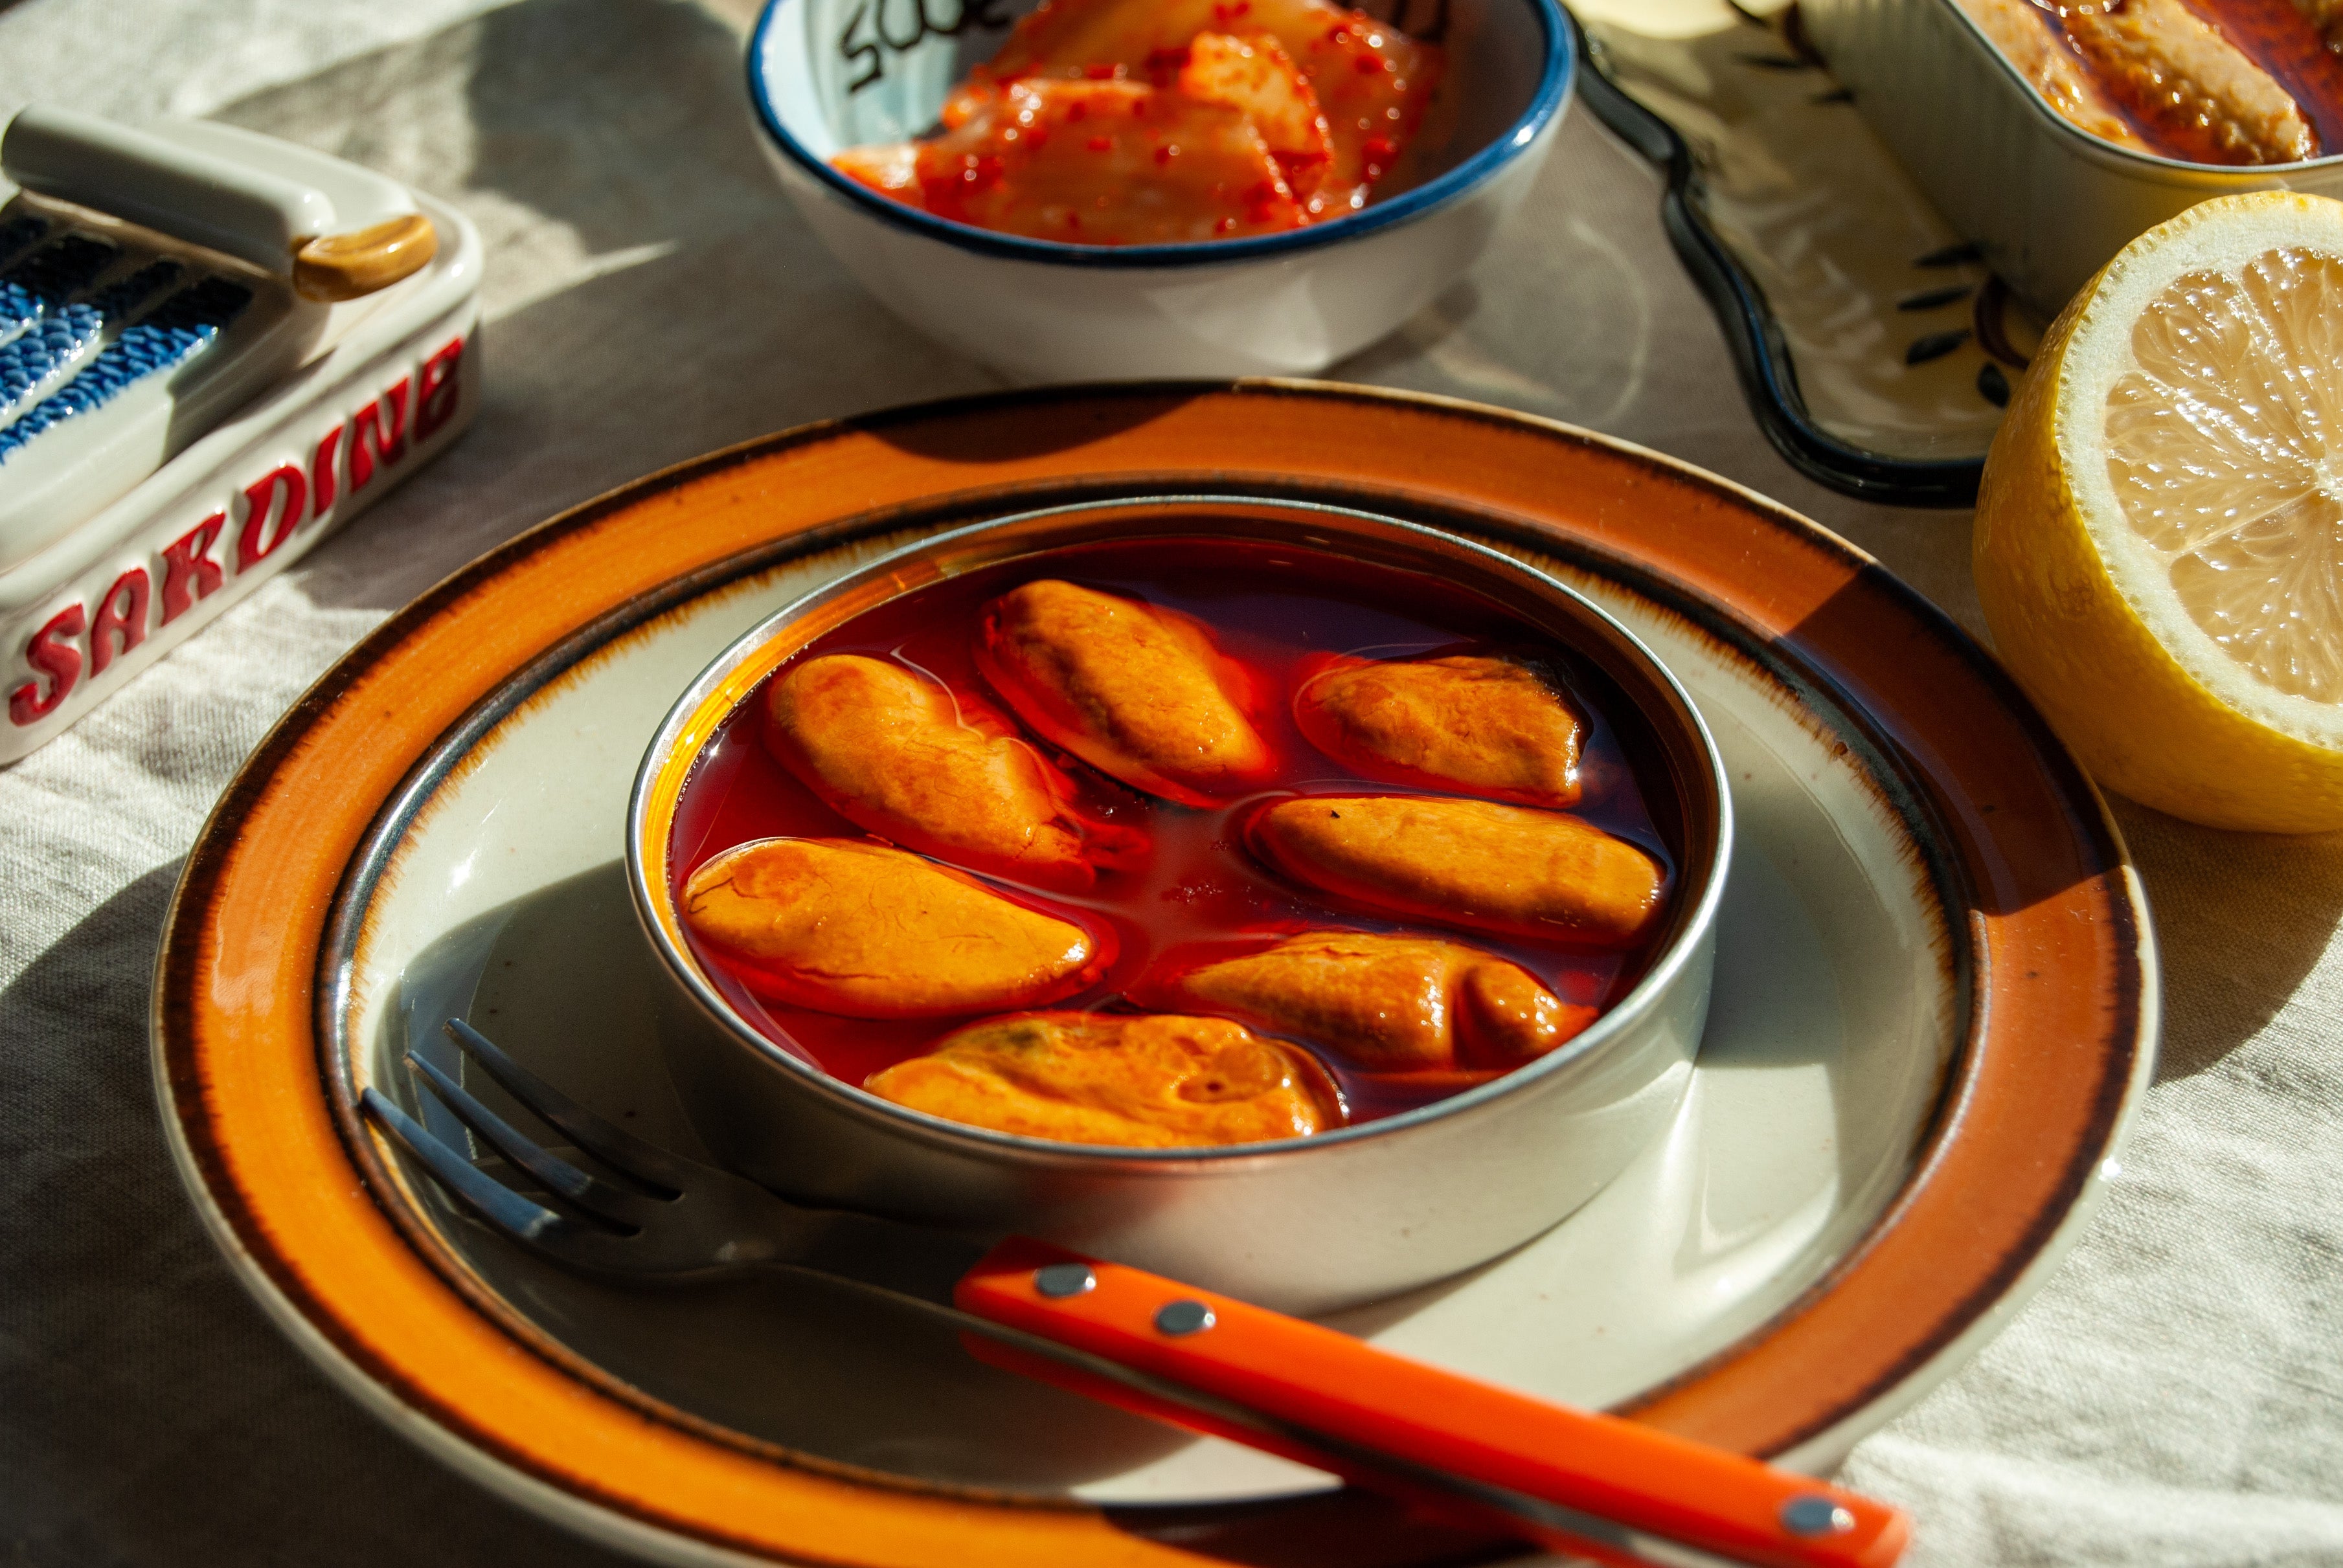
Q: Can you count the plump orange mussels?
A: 7